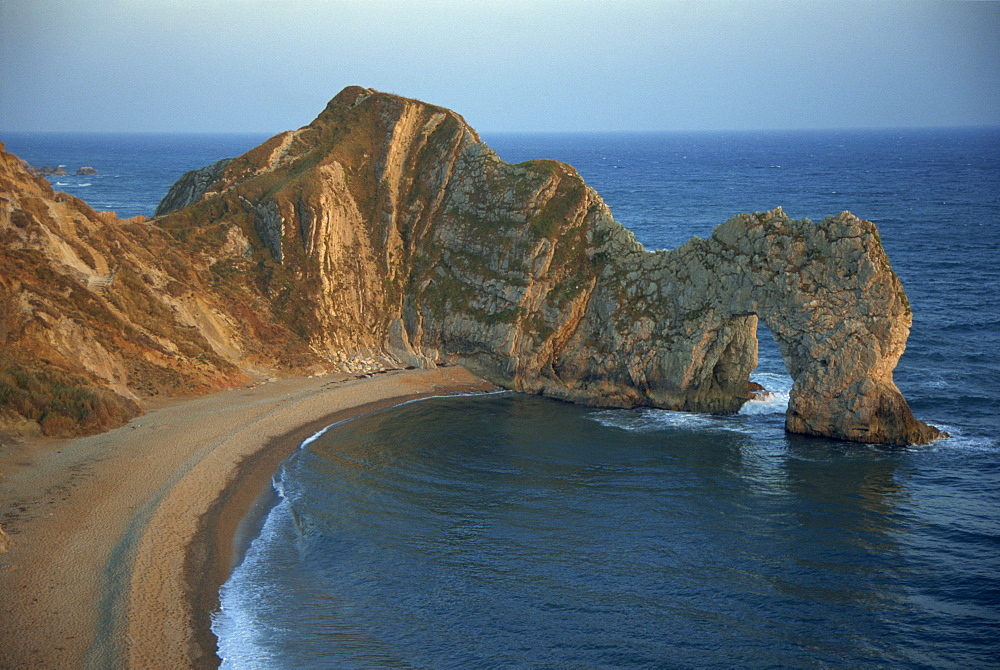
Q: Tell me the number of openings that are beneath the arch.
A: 1